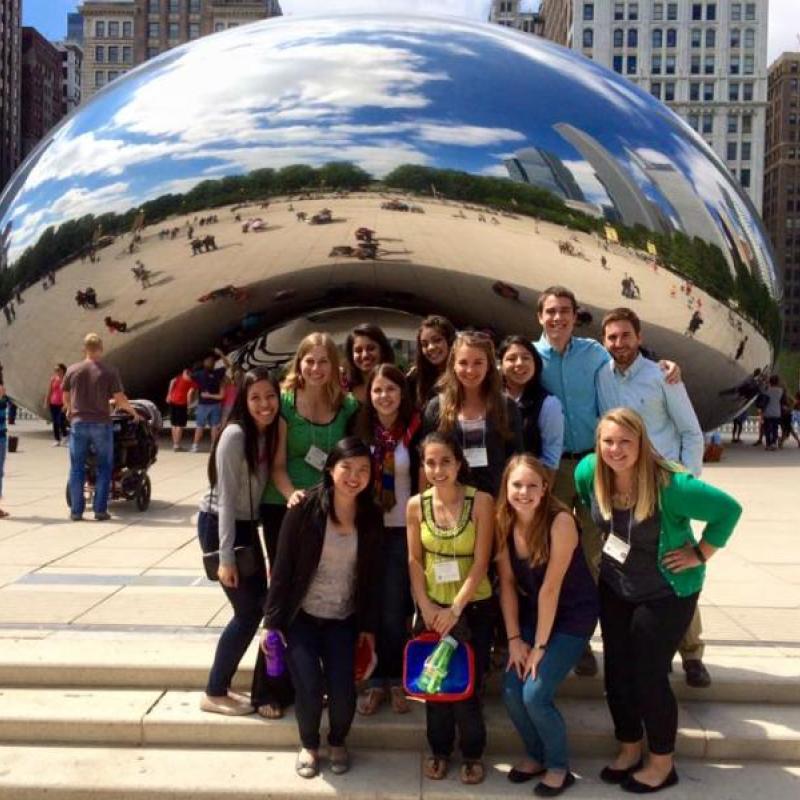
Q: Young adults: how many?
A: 13